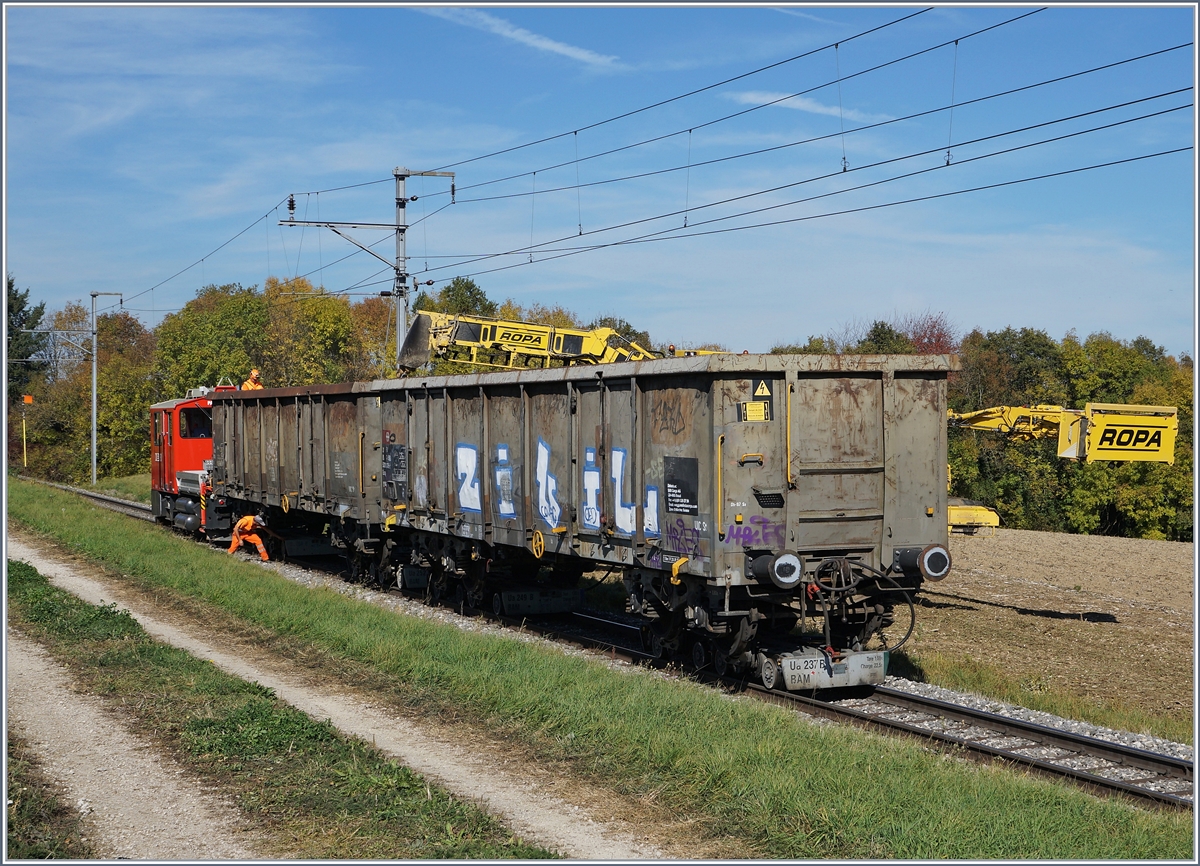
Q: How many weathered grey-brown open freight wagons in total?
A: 2